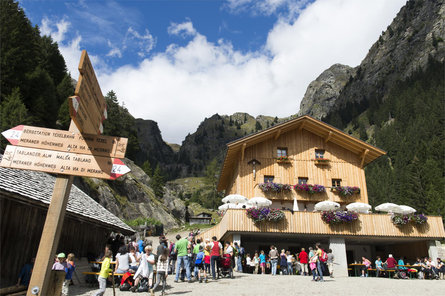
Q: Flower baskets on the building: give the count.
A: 8